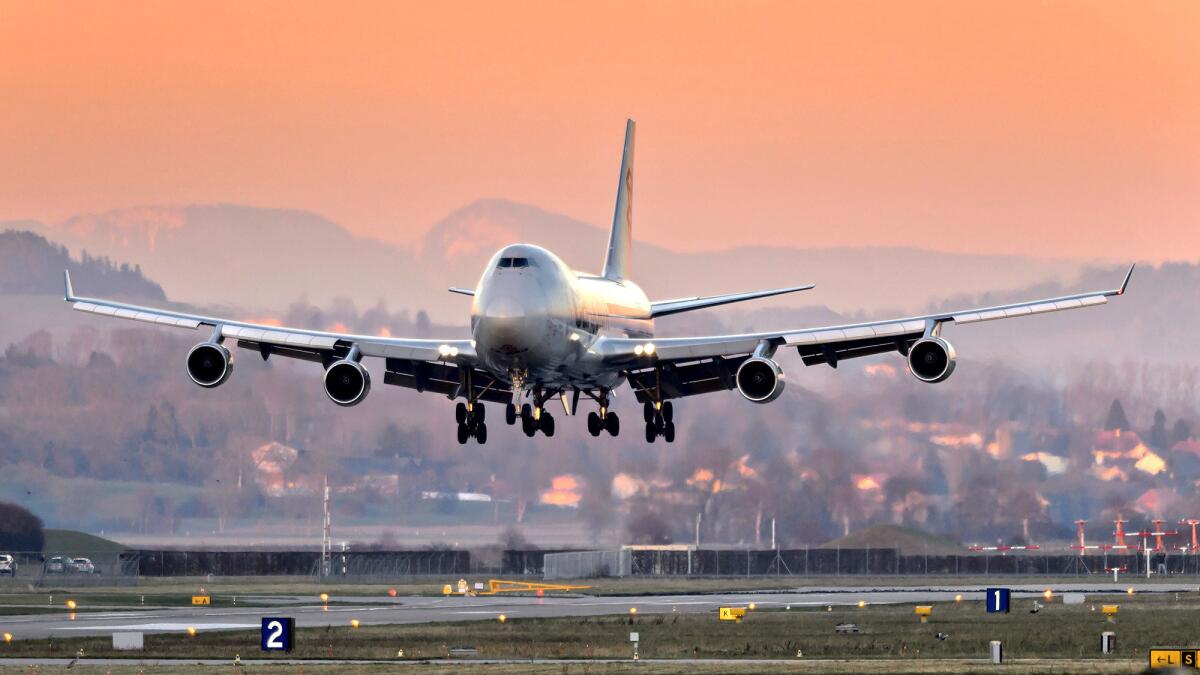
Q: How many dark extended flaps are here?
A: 4